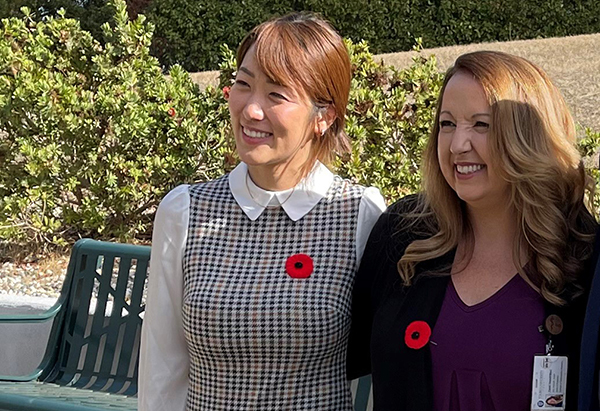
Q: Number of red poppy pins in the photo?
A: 2